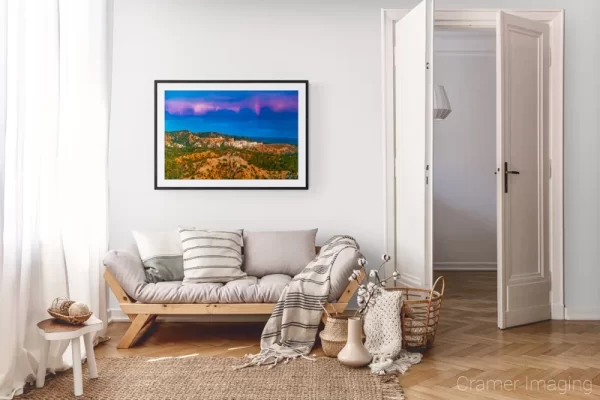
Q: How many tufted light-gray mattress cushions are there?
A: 1